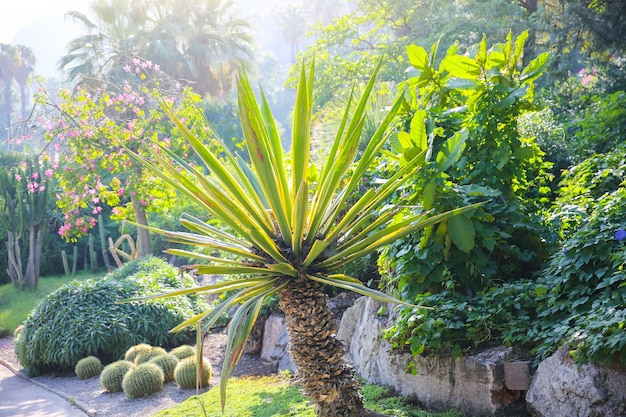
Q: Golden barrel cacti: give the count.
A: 8